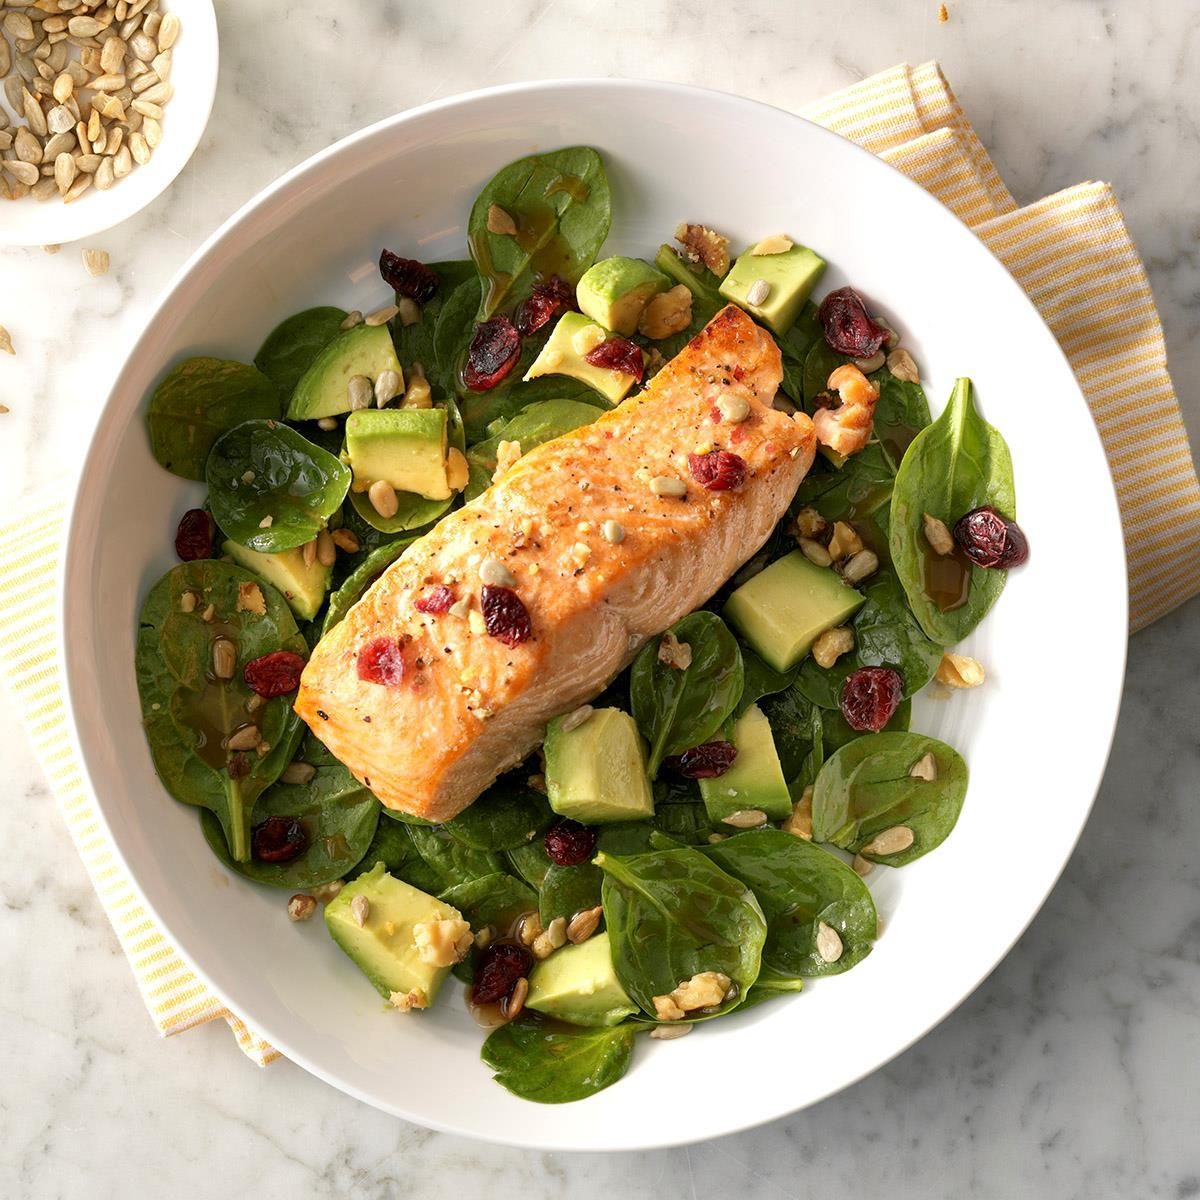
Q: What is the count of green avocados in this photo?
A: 11